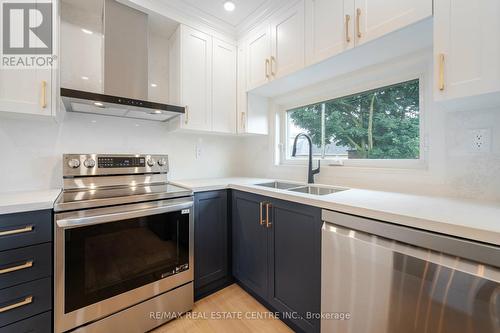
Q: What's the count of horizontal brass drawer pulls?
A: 3